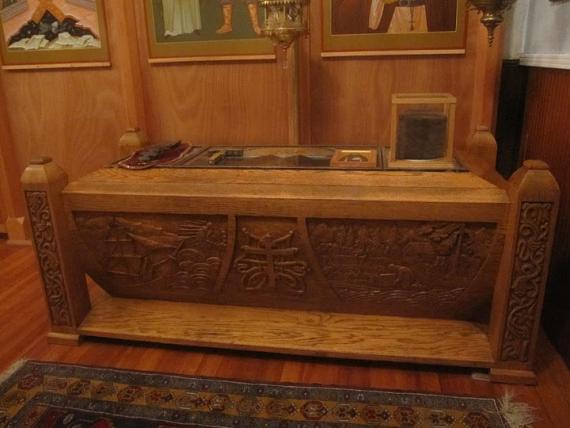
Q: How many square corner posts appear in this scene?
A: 4